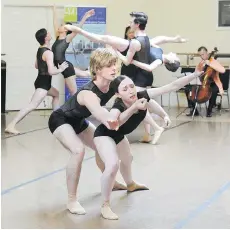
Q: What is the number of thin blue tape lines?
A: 2